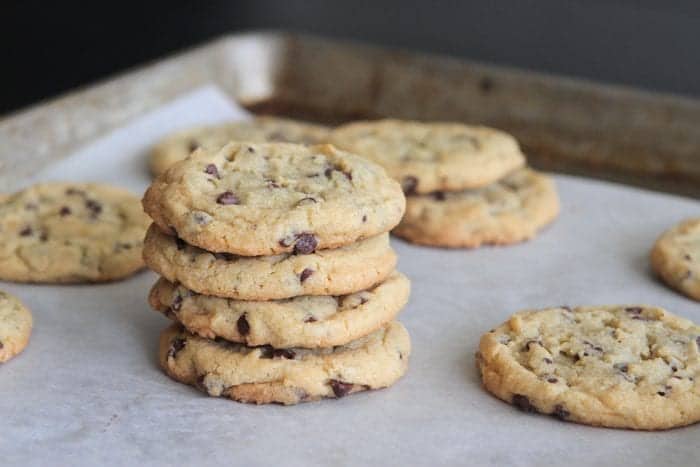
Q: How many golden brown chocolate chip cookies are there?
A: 11